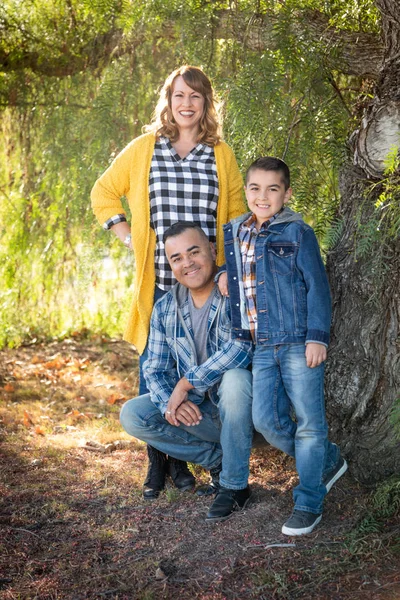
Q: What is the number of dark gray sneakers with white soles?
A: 2